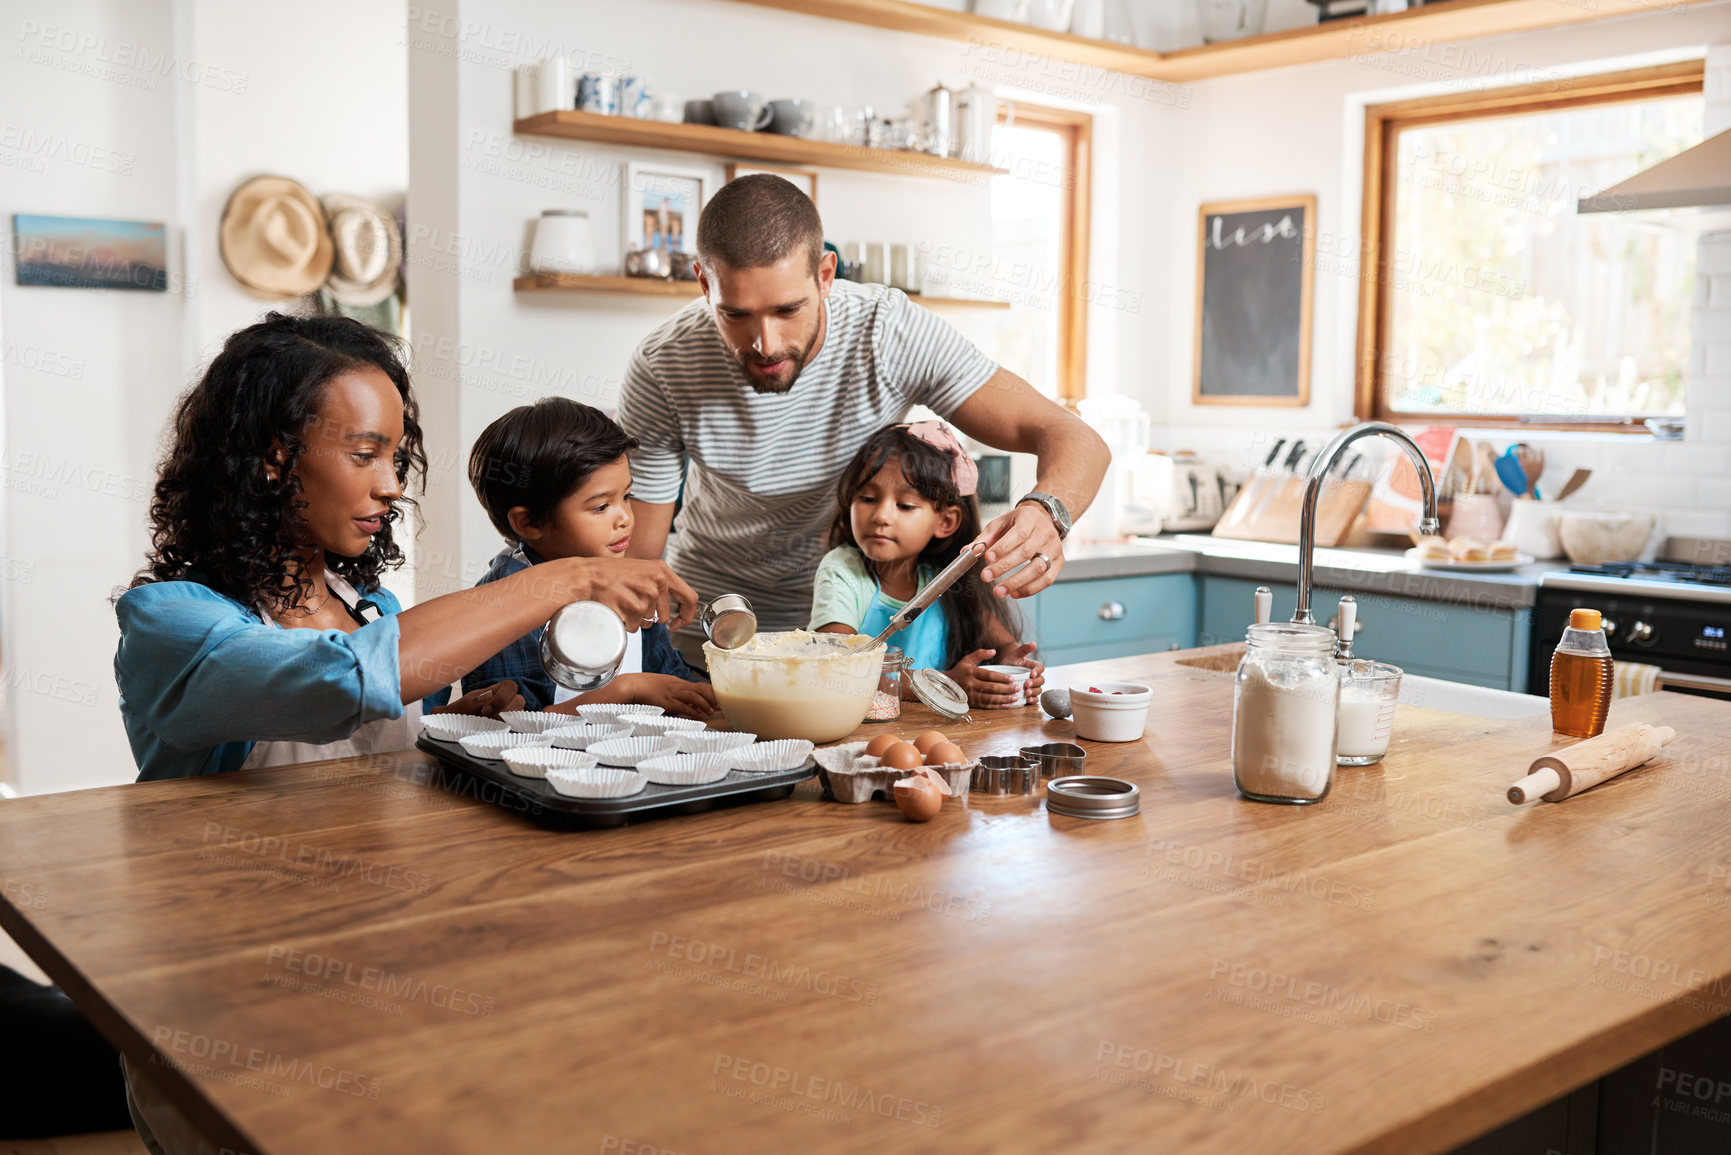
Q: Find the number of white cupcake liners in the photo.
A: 12